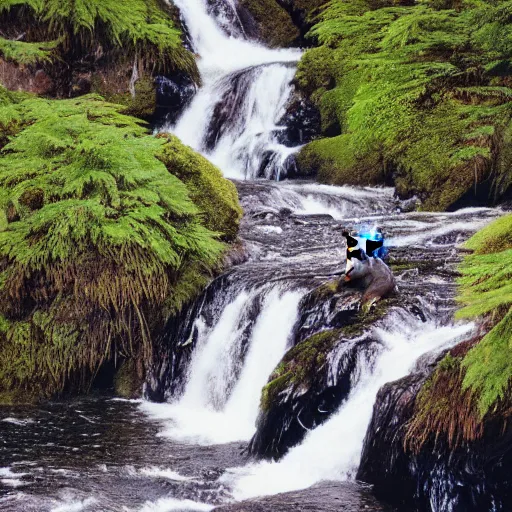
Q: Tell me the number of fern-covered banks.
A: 4